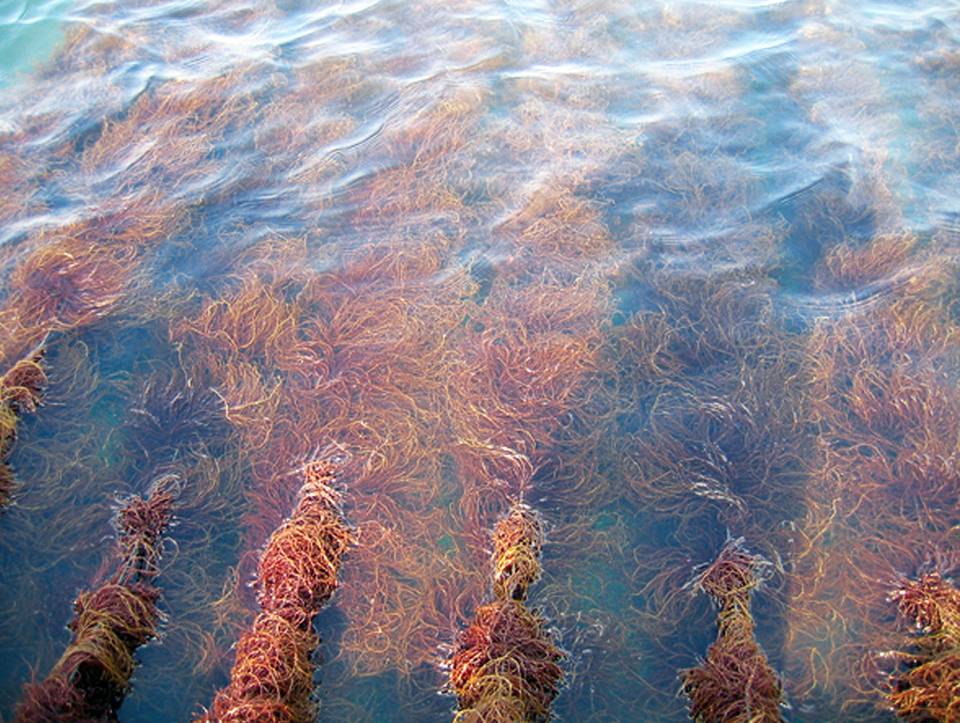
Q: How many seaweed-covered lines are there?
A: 6